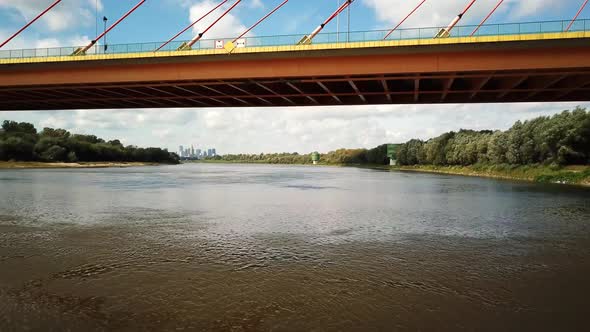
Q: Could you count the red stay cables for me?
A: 10